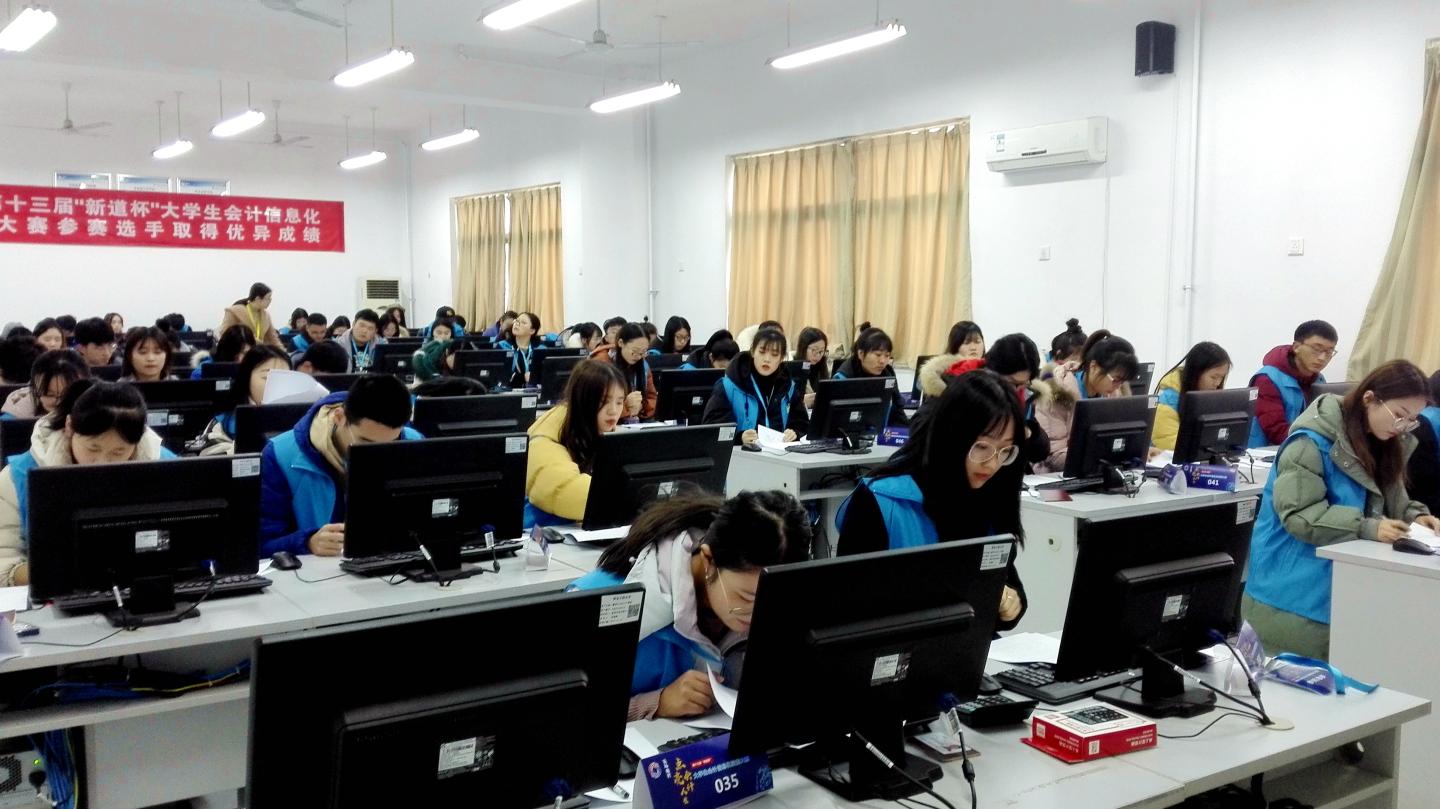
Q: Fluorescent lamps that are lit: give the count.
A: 9